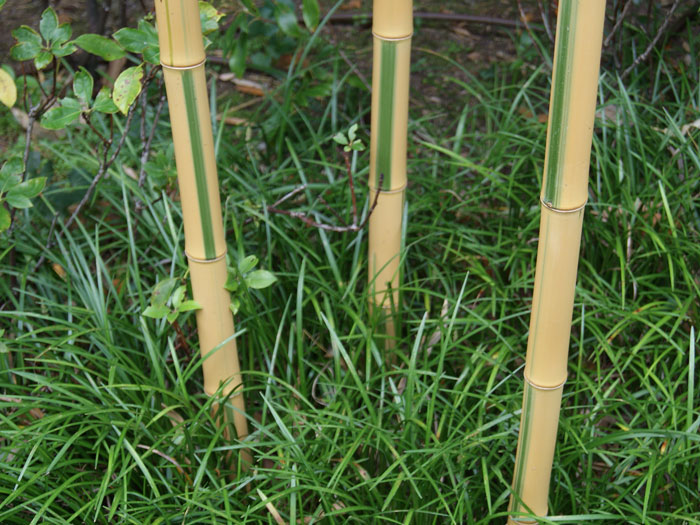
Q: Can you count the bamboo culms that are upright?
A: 3